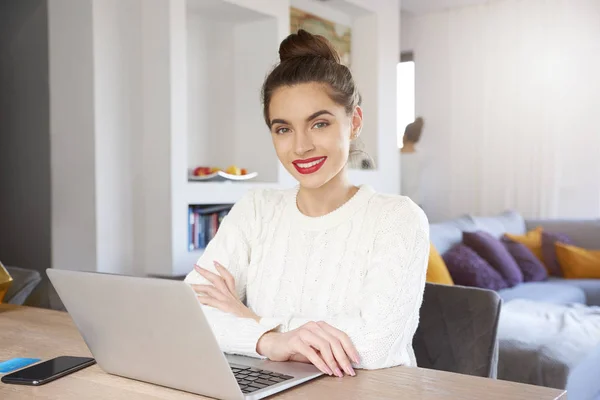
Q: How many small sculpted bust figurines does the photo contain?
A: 1